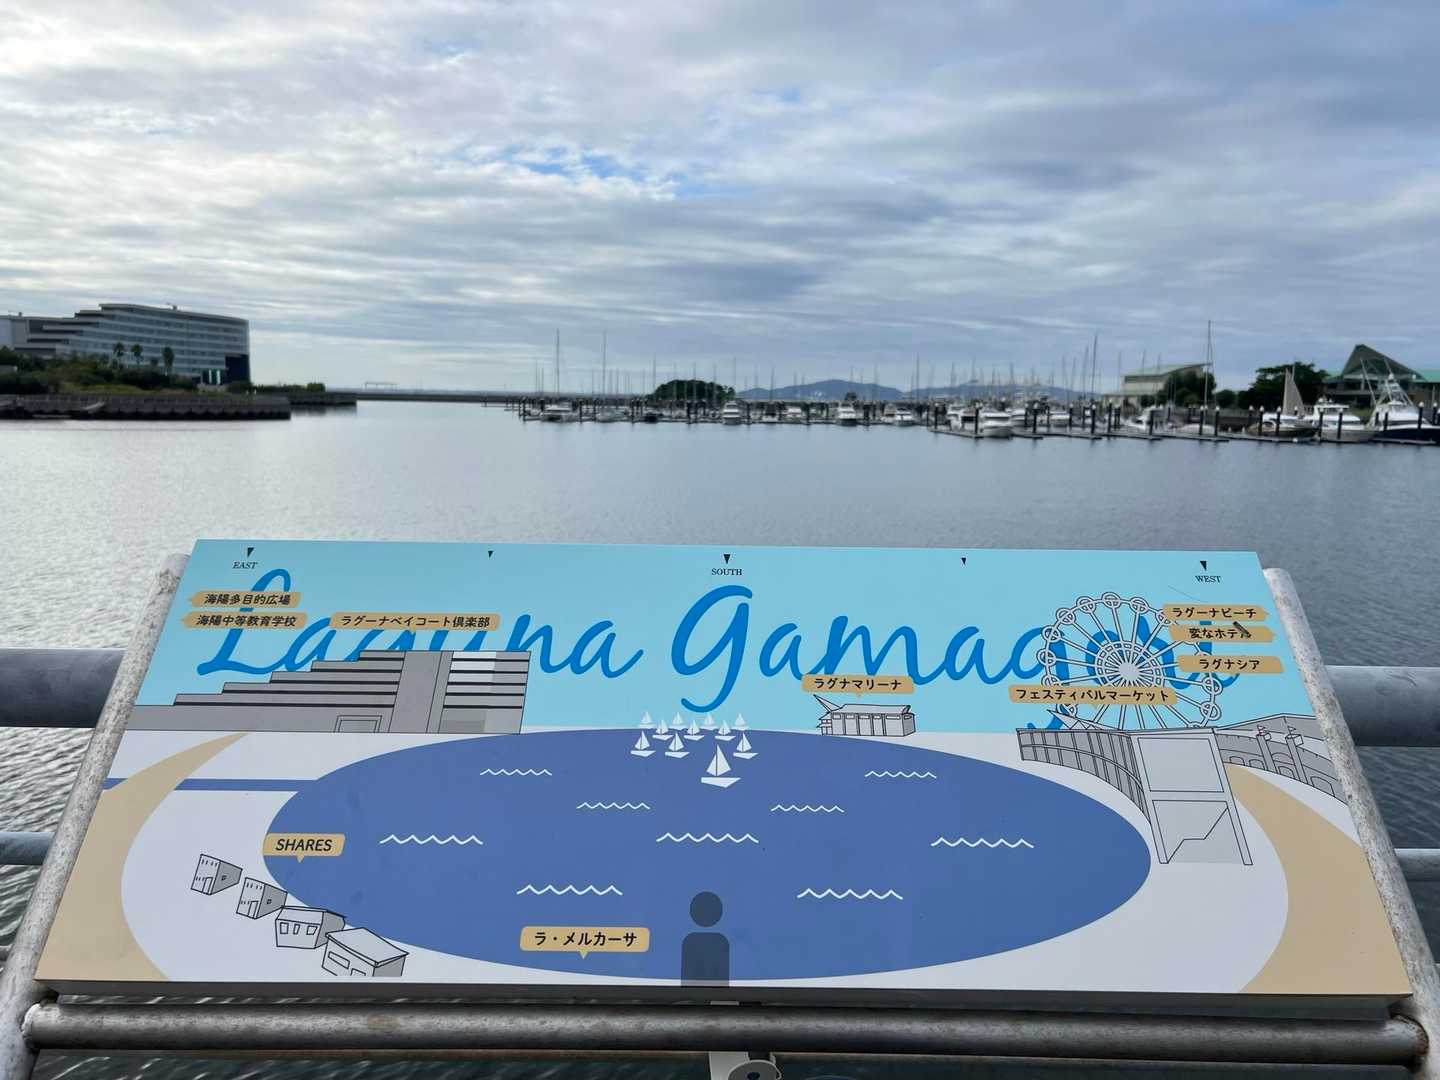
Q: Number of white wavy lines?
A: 9